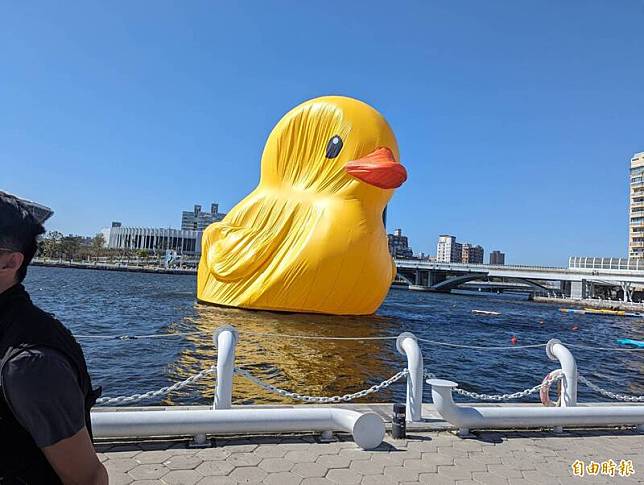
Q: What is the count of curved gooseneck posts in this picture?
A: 3